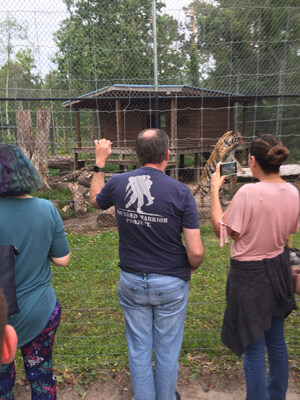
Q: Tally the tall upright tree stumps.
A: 2